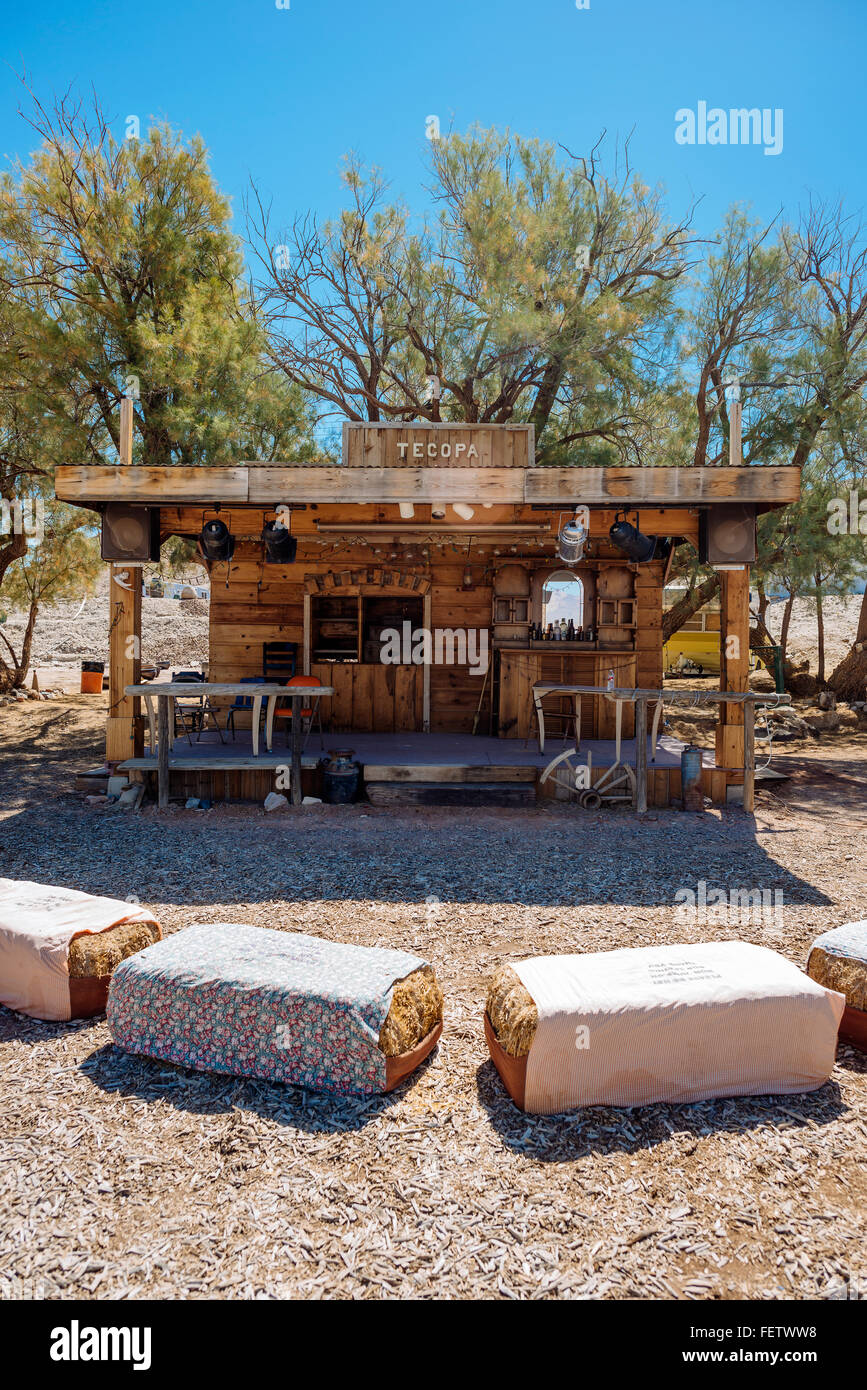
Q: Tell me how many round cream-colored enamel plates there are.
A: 0